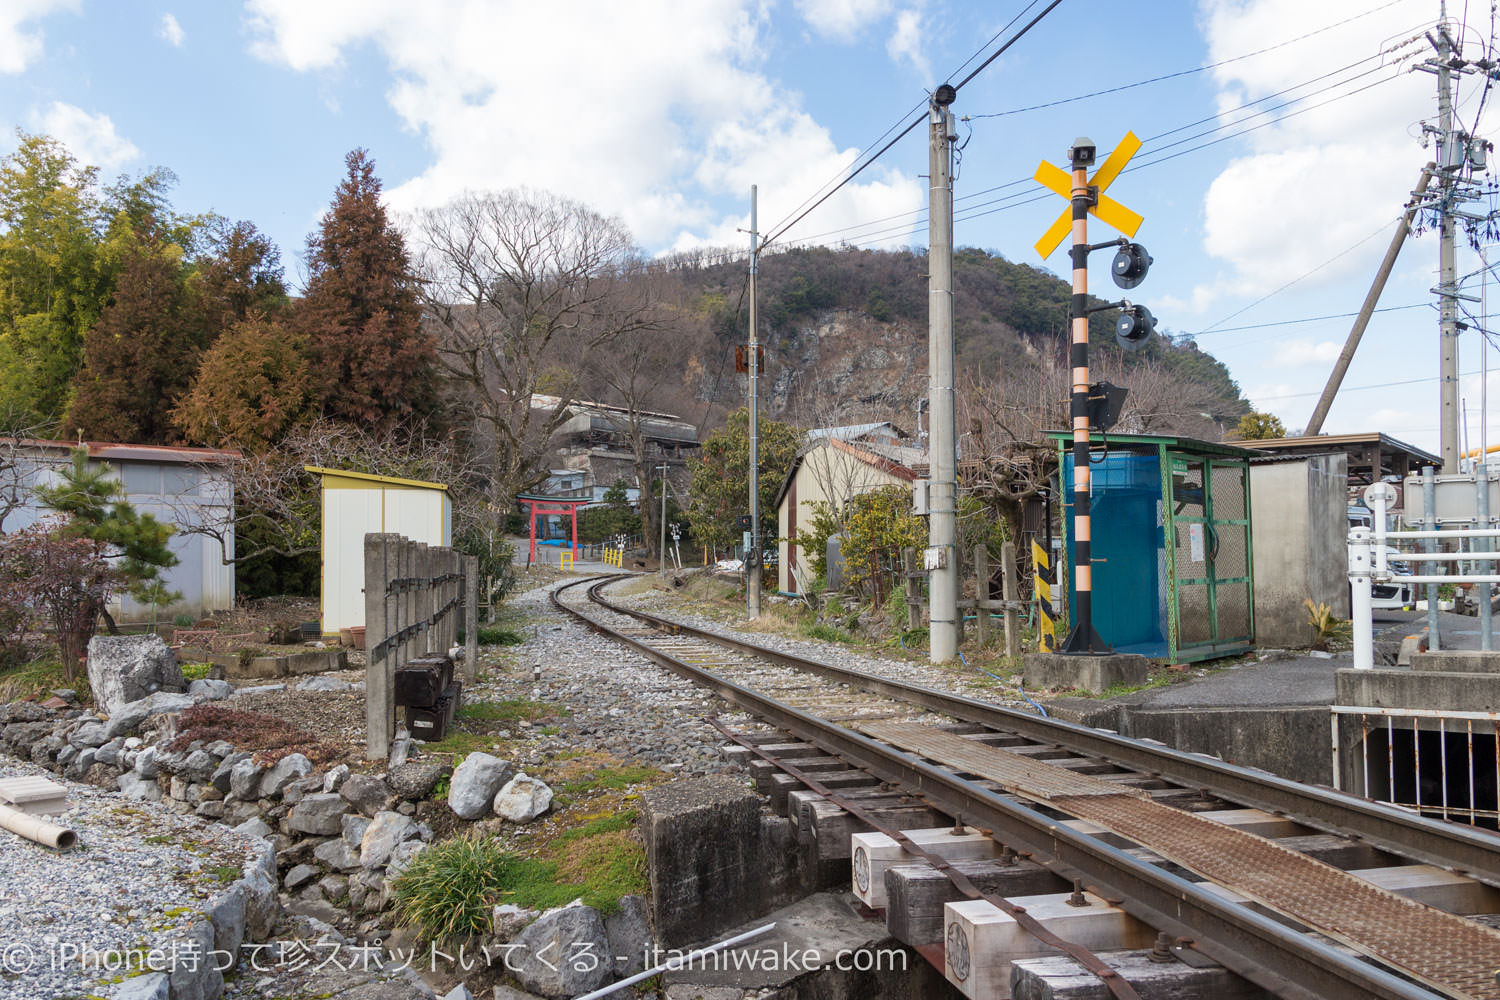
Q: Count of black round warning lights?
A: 2